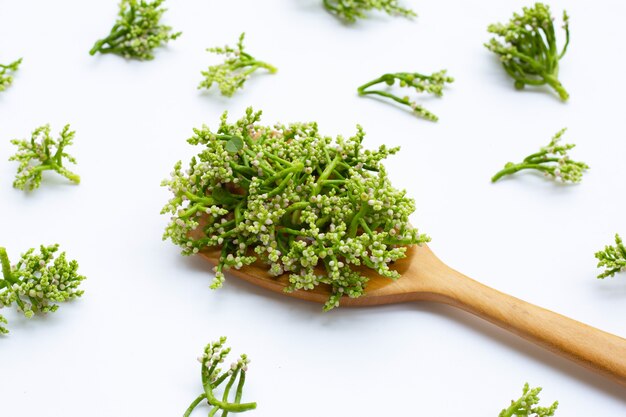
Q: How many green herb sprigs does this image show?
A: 12